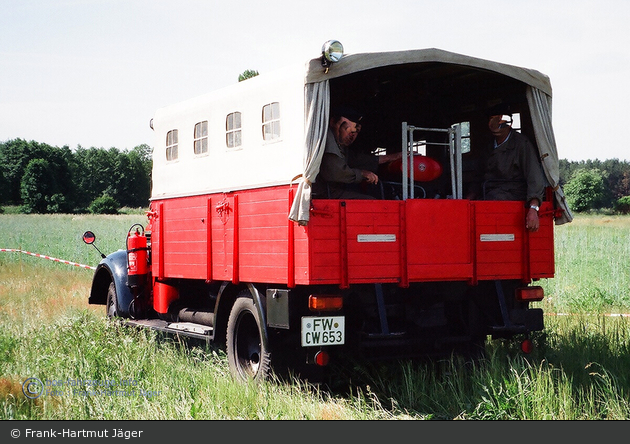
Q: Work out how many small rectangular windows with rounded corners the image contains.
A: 4